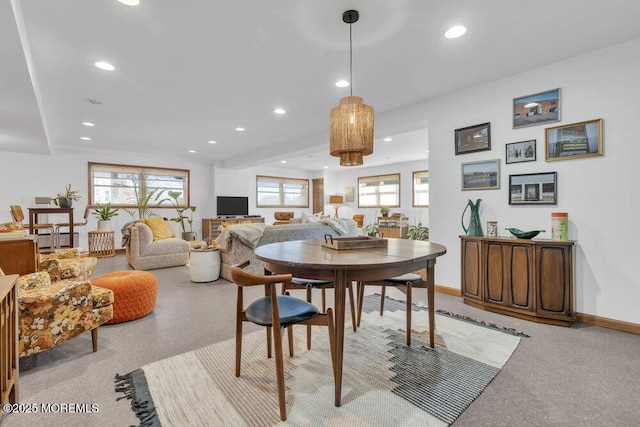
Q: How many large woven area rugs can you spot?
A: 1